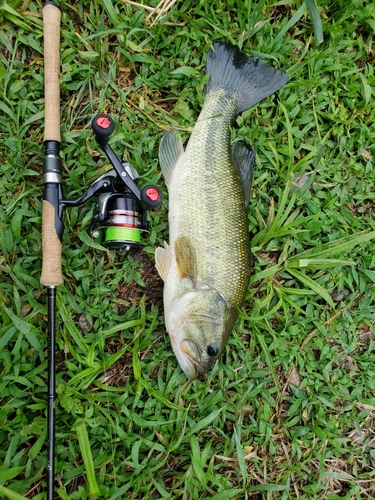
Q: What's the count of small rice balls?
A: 0